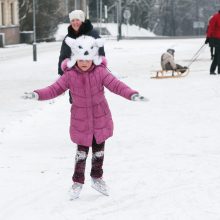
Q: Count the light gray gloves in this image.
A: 2